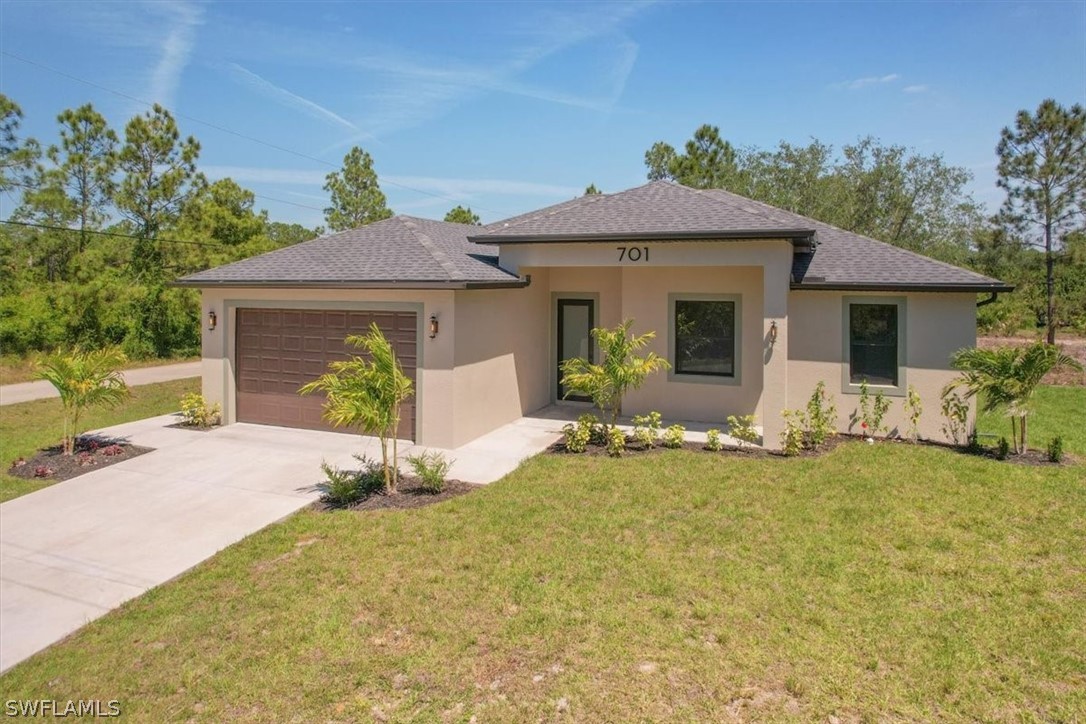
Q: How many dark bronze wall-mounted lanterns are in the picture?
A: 3